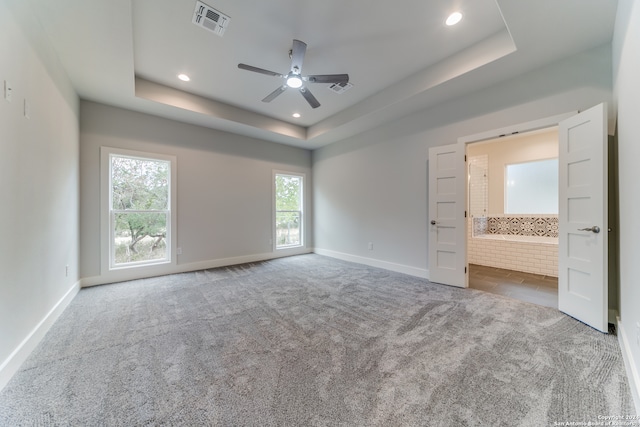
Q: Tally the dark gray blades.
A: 5